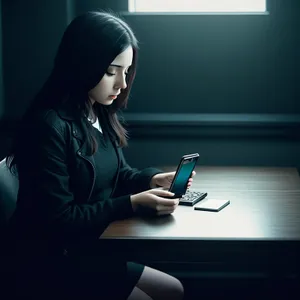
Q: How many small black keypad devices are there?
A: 1